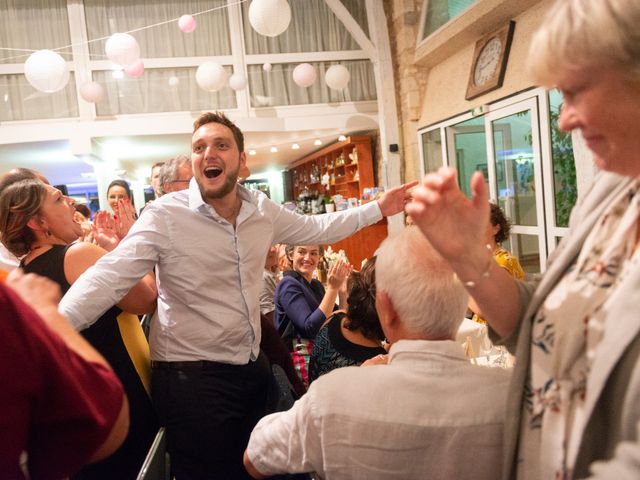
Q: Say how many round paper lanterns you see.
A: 12